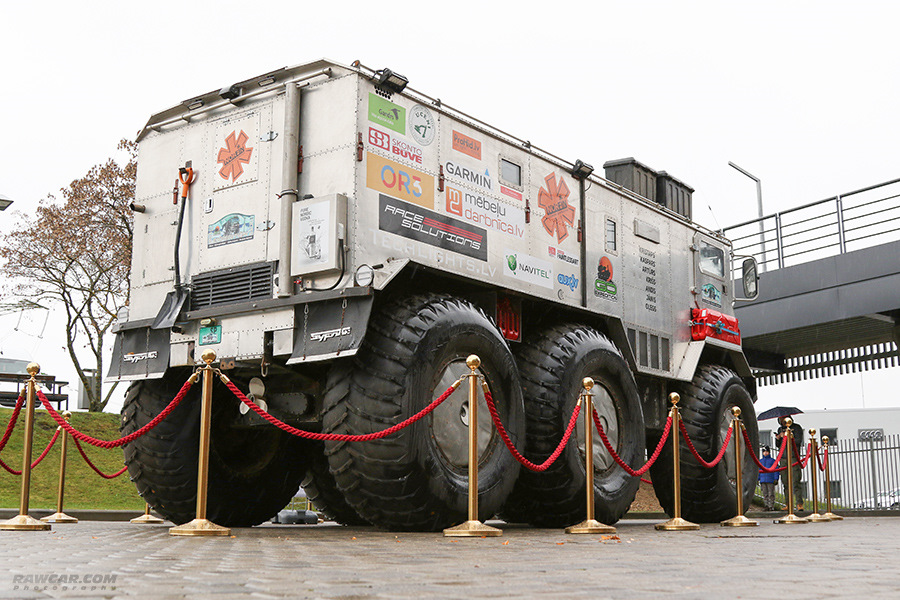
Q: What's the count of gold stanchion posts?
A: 11